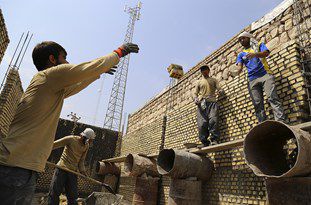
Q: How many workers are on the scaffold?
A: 2